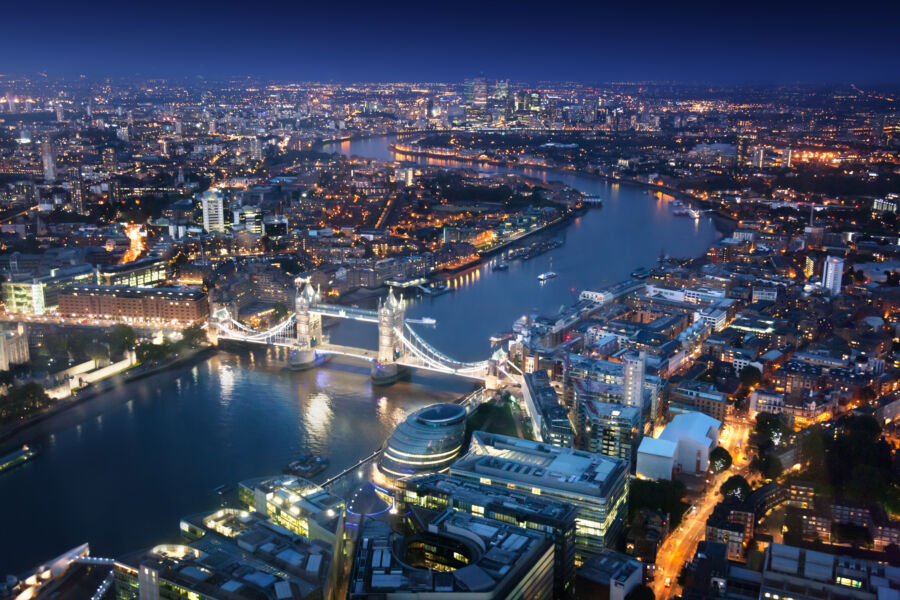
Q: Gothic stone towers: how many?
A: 2